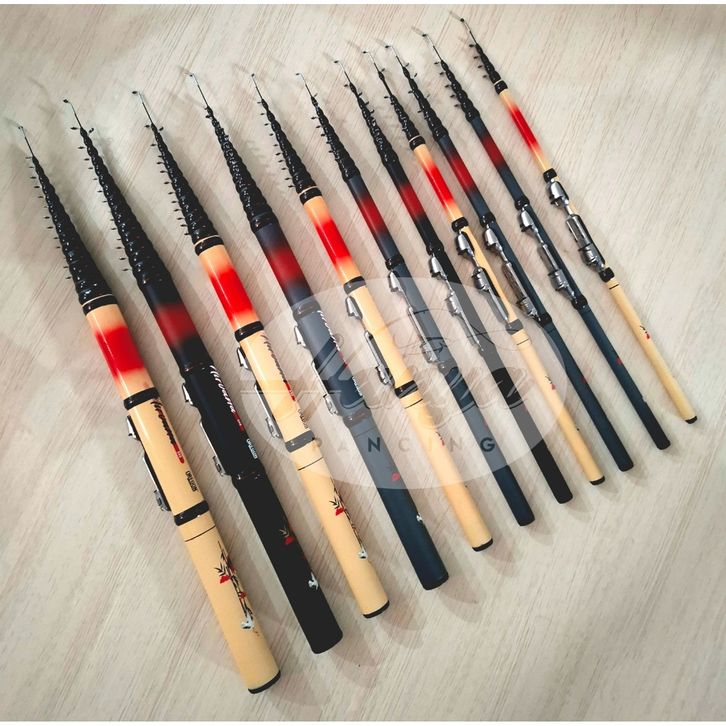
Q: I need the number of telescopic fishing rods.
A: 11